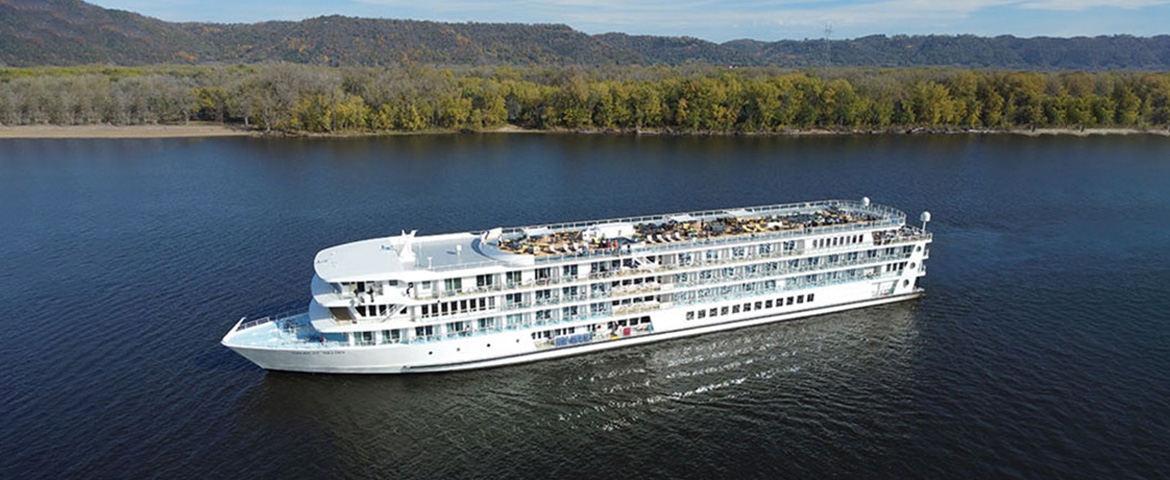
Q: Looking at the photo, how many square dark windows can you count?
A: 12